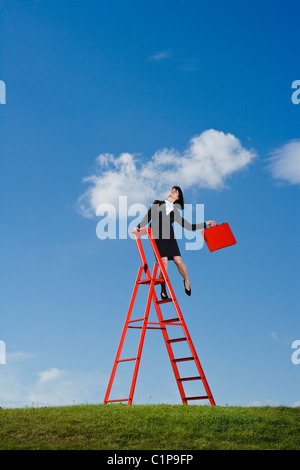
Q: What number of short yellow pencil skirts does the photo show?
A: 0